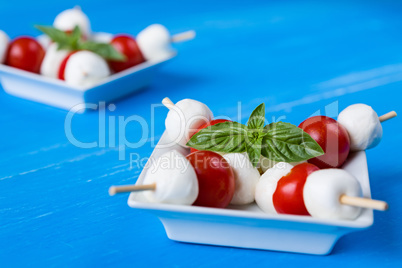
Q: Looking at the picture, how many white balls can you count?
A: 11